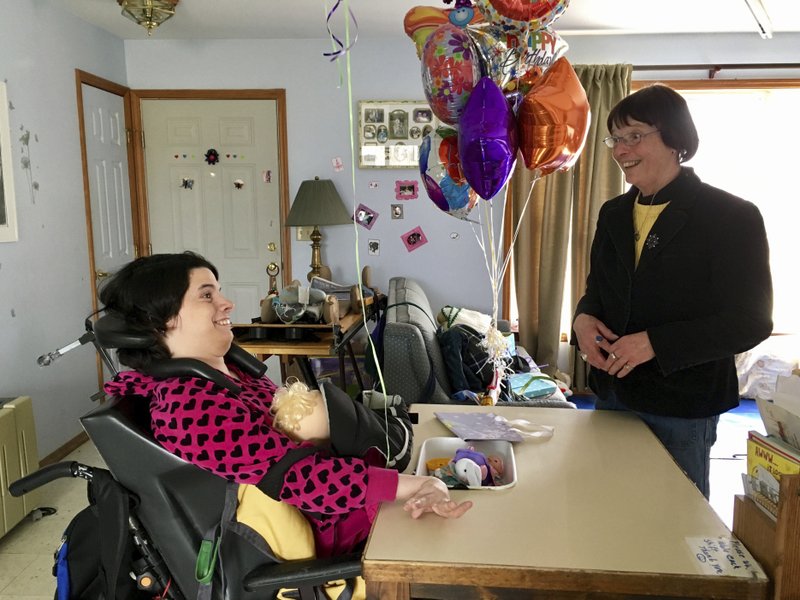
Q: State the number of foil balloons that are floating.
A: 7